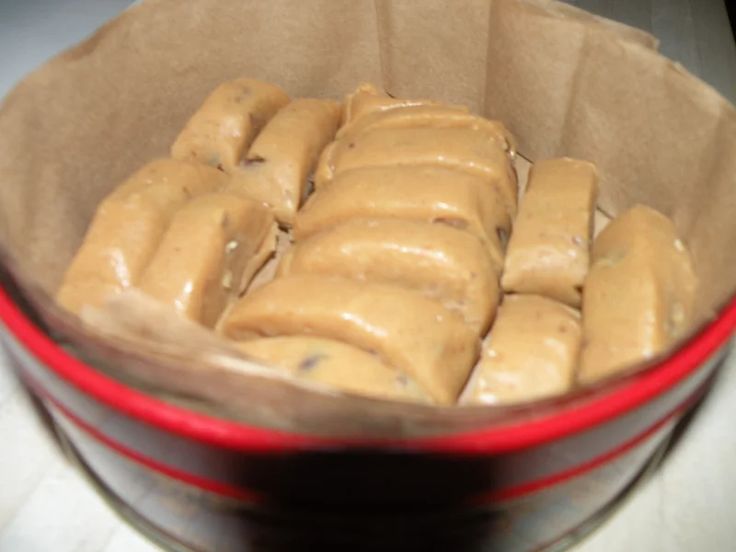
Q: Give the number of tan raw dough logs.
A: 13